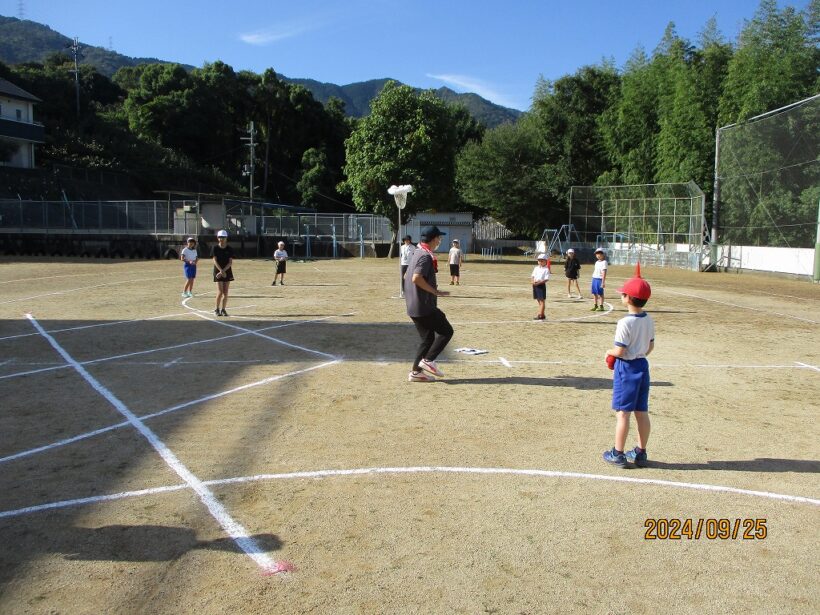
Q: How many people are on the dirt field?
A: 10